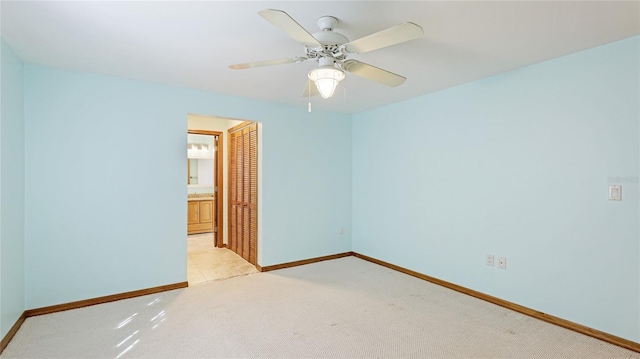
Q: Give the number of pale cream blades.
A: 5